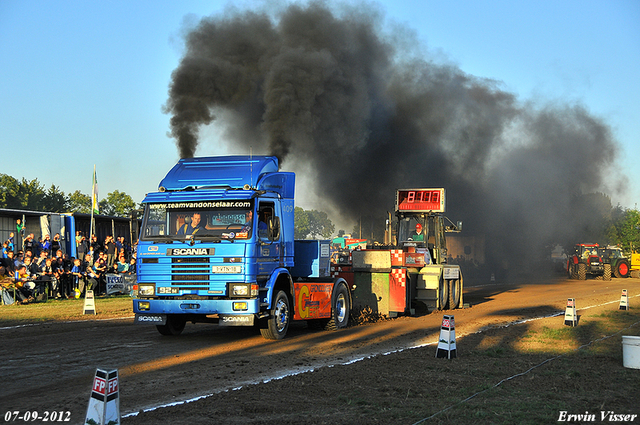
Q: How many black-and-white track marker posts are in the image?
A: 5